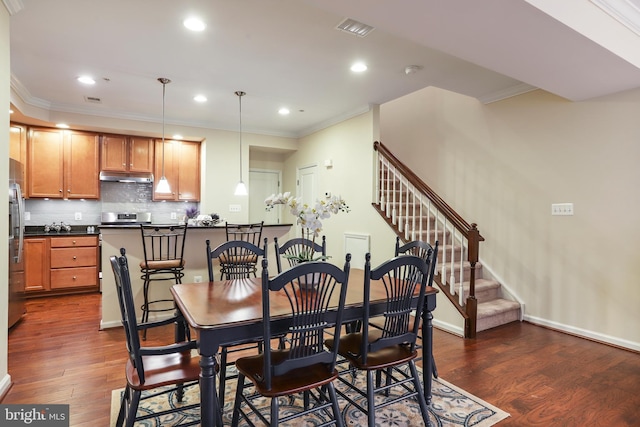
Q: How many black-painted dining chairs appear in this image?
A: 6